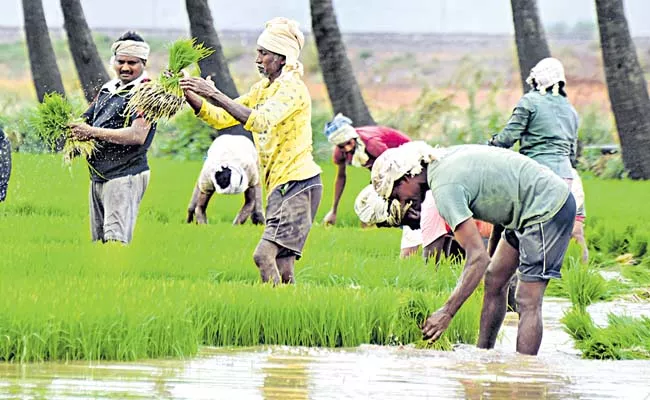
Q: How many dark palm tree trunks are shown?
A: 6